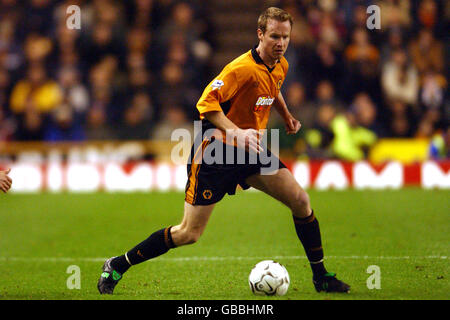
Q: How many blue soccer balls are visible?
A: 0